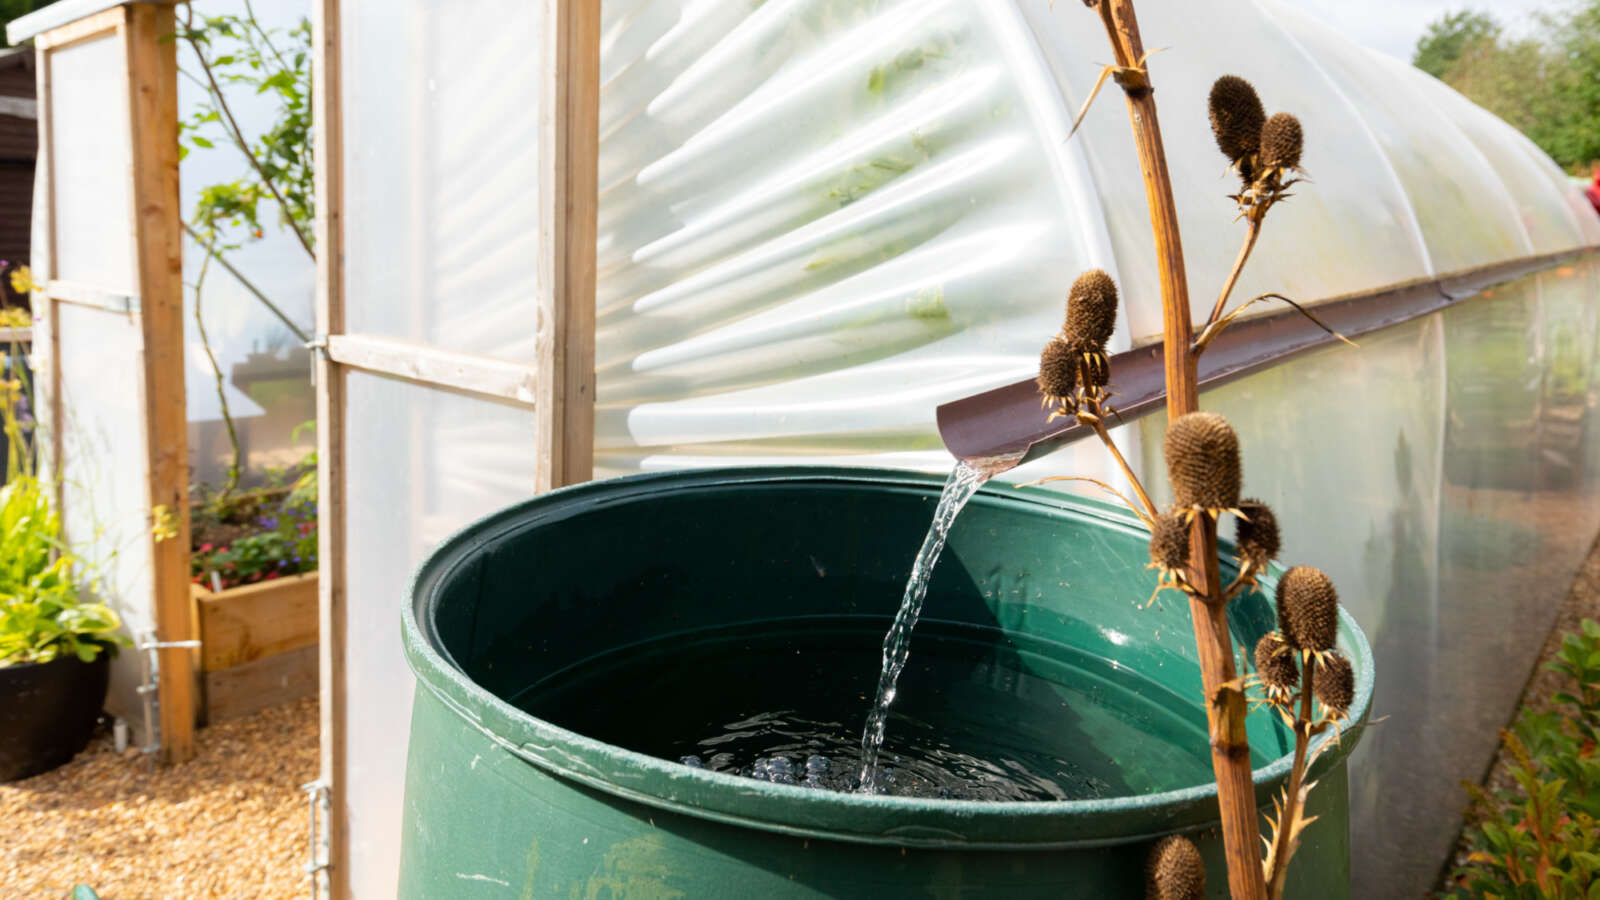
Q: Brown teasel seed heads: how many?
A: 12